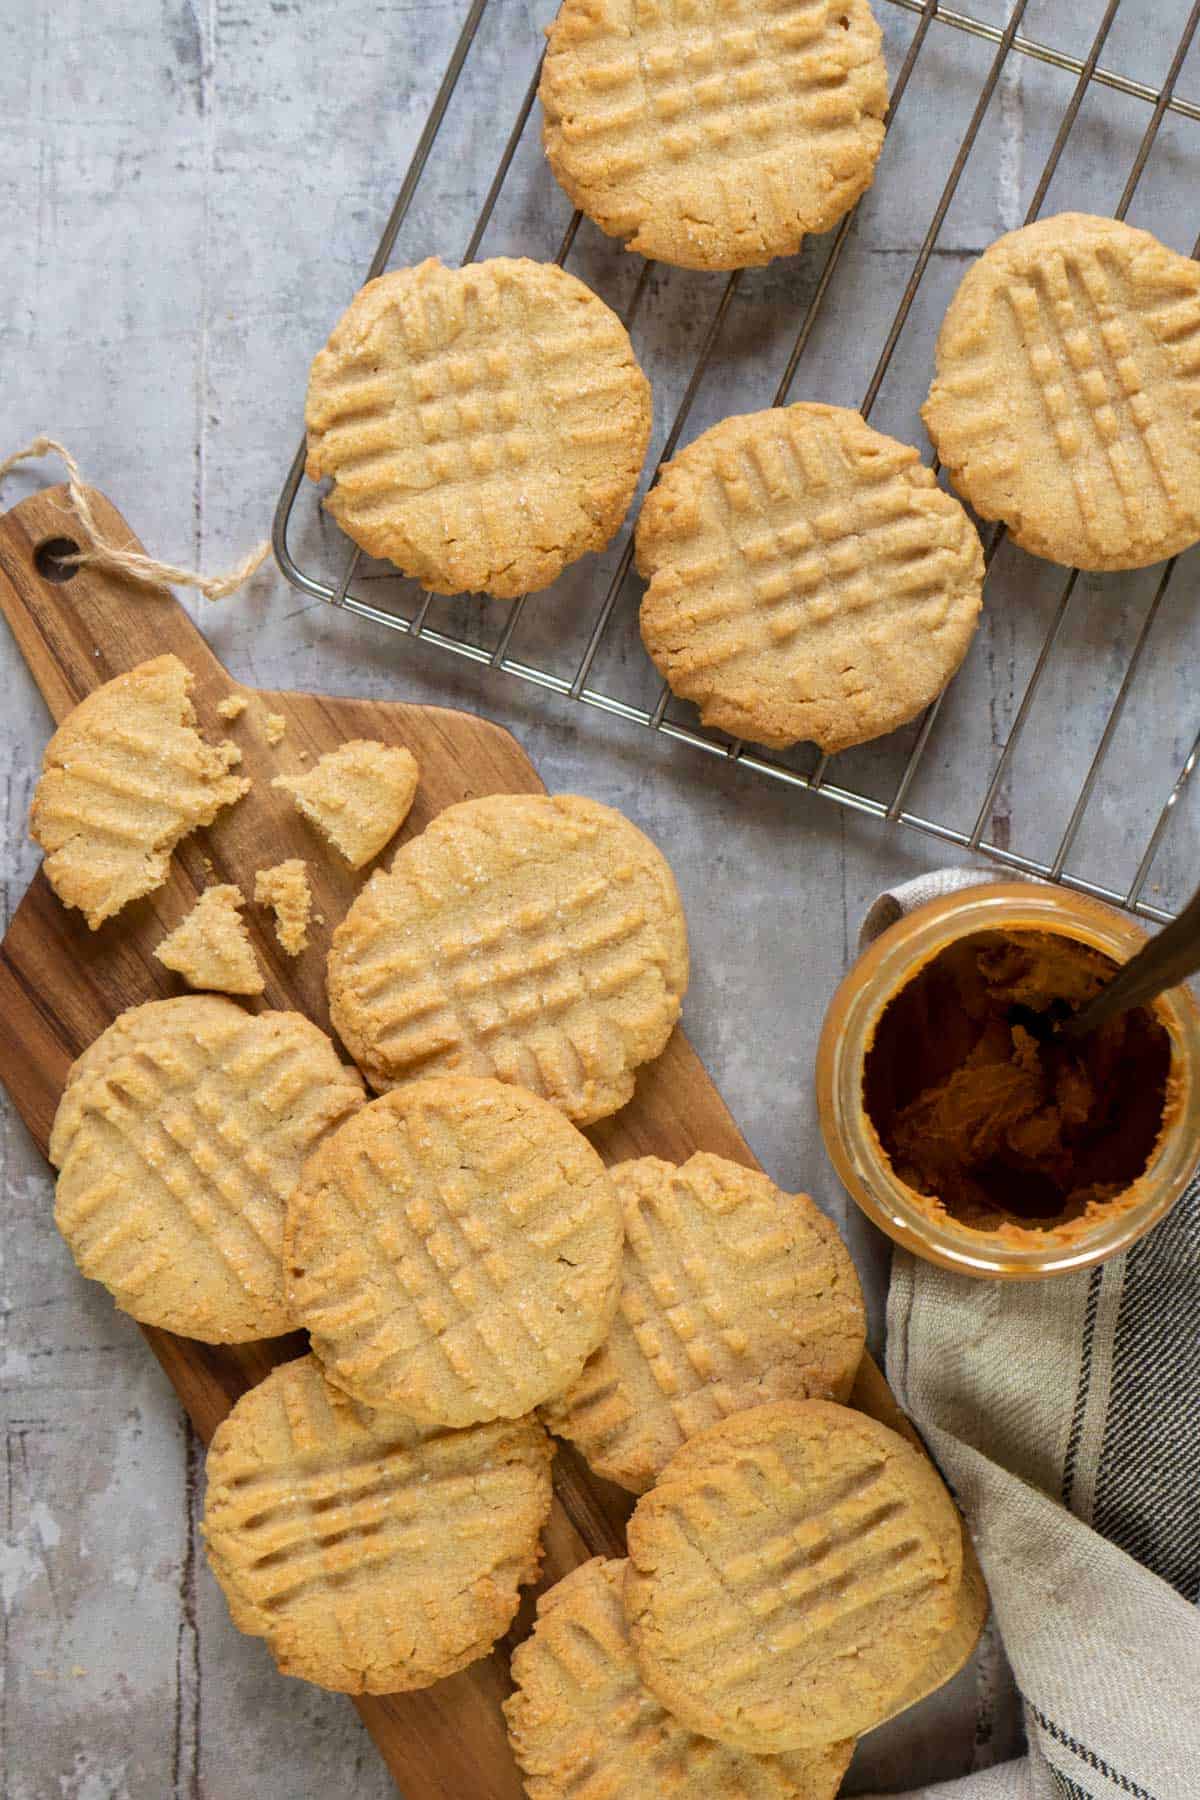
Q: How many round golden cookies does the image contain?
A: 11